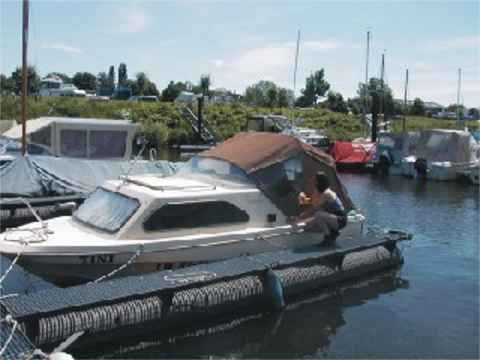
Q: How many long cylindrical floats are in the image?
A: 4